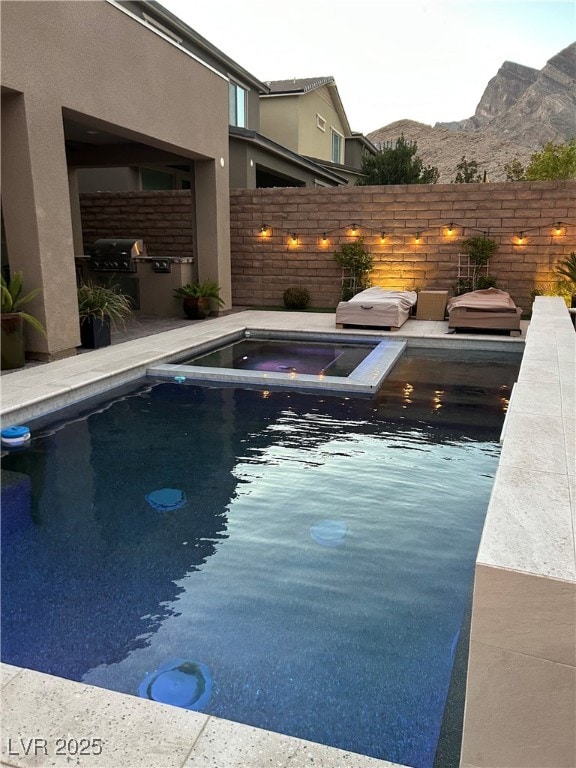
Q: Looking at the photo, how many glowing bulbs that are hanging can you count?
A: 9